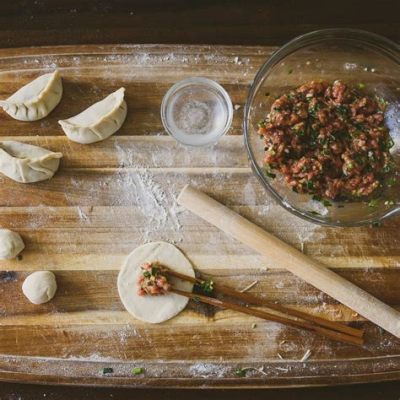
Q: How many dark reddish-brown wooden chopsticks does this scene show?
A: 2